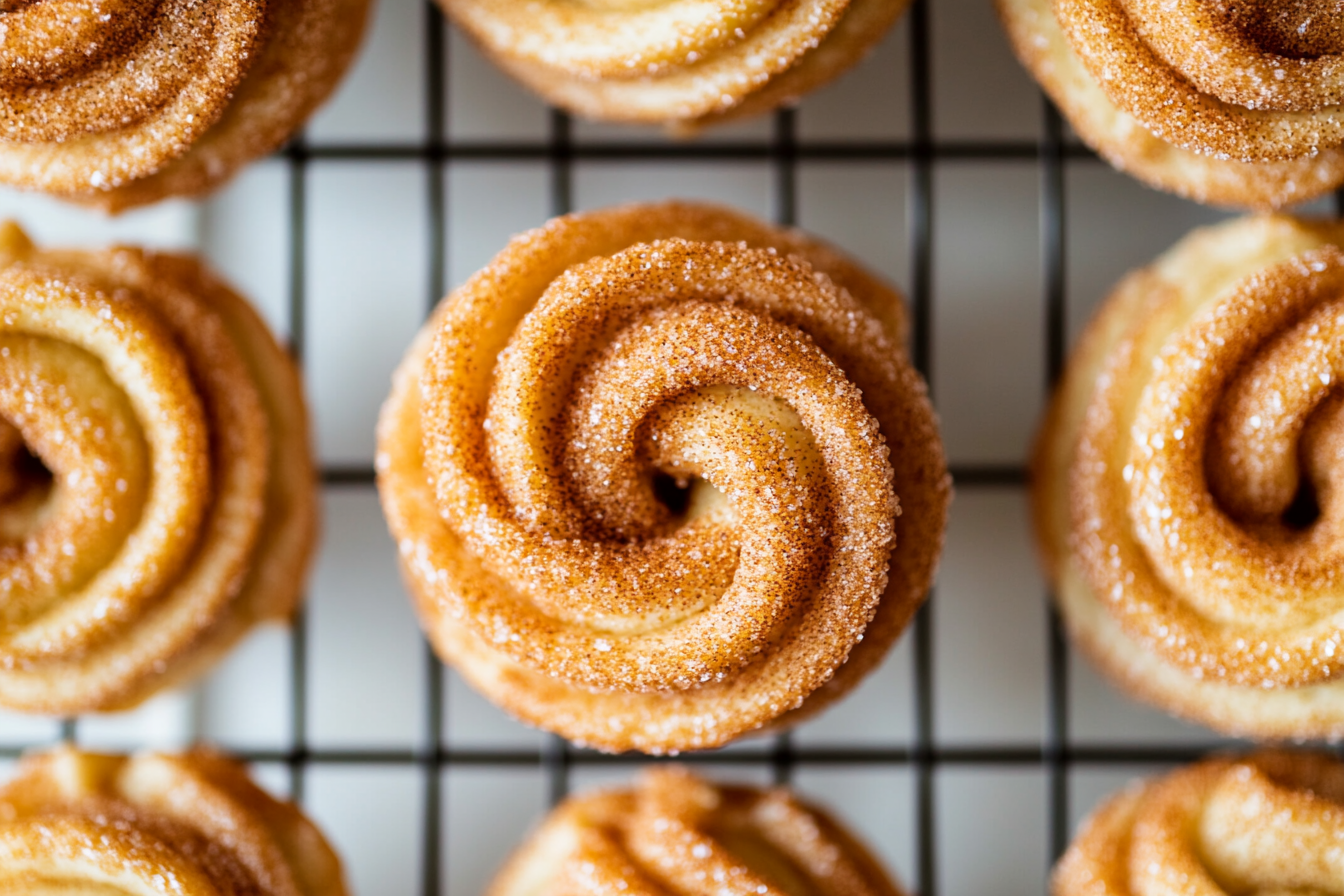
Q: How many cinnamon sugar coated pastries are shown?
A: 9